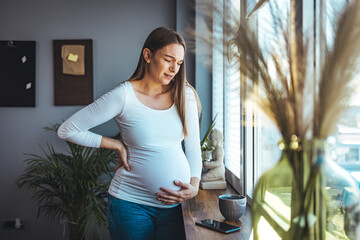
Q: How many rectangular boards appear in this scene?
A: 2